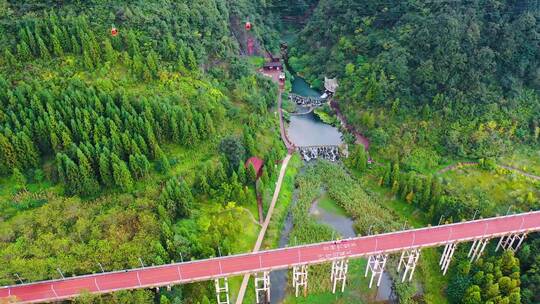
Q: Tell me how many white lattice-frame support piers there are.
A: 9